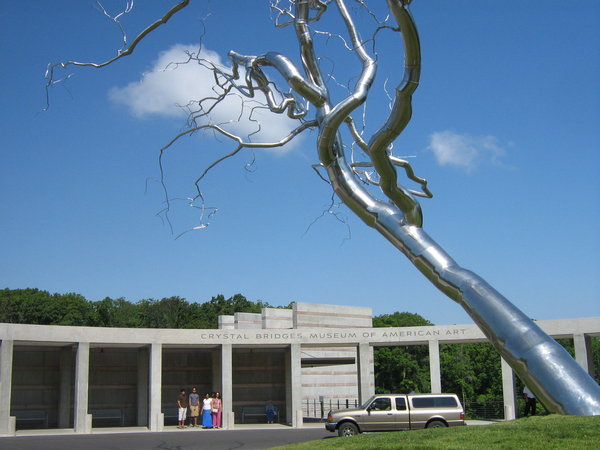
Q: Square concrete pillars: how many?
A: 9